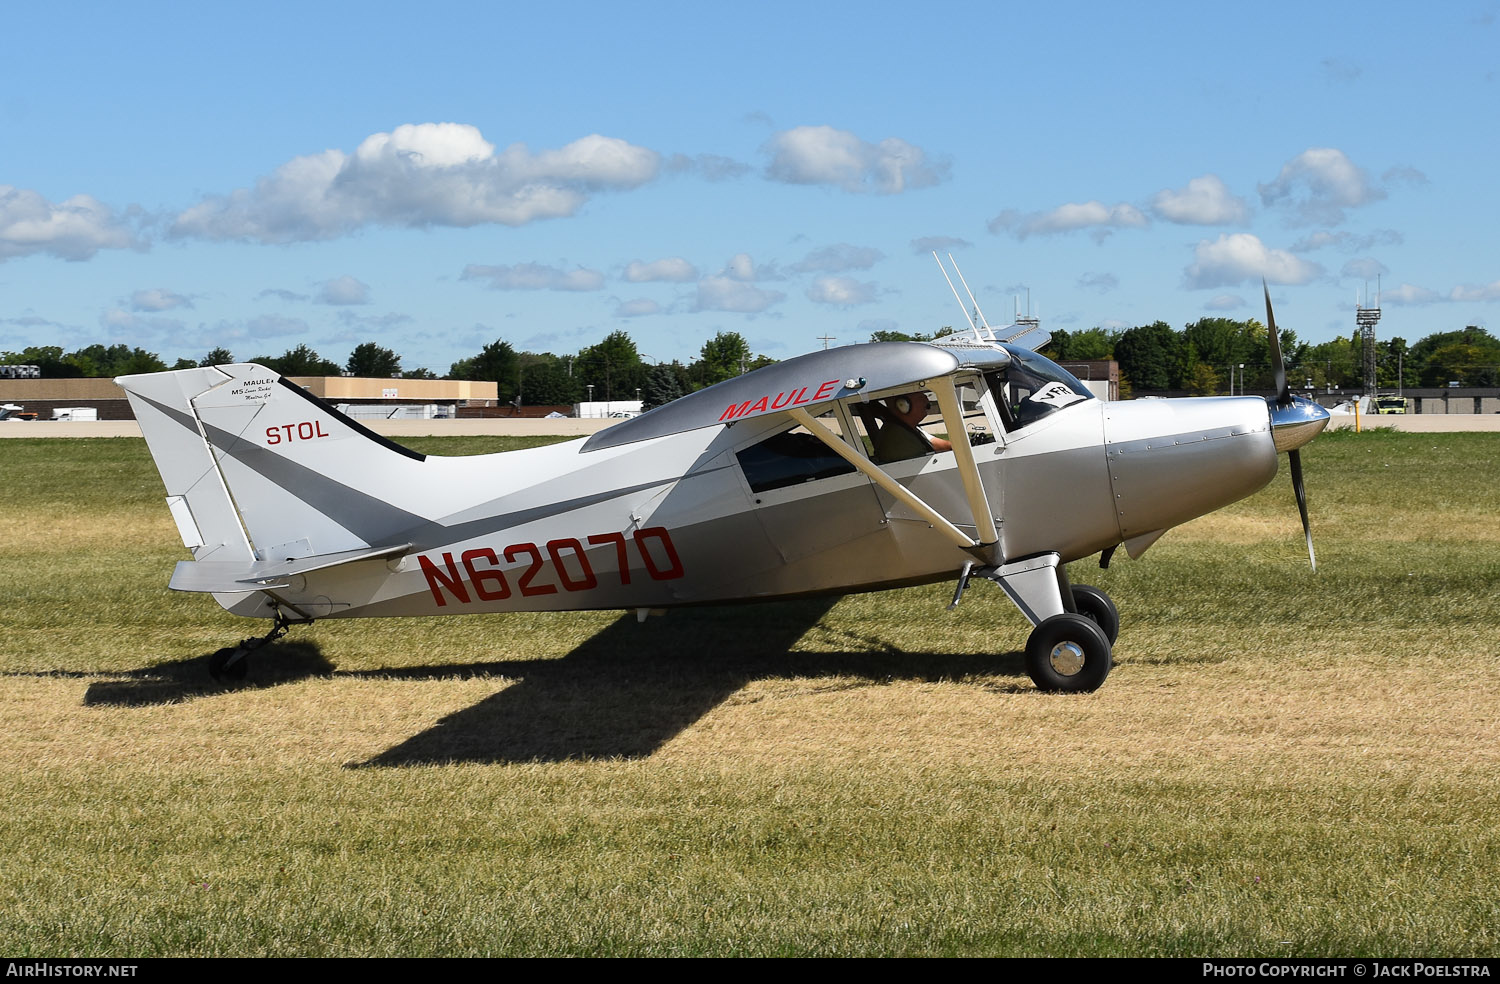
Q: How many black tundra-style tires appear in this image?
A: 2